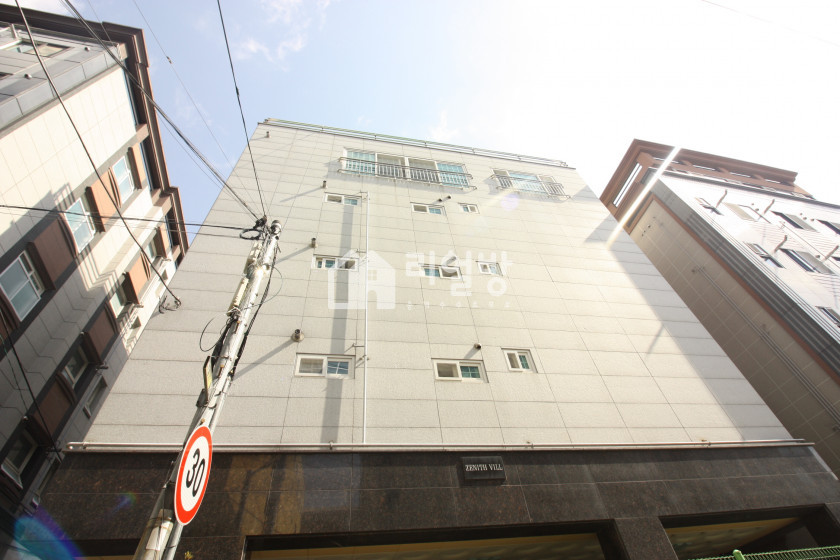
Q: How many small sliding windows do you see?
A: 9